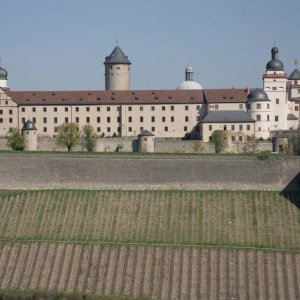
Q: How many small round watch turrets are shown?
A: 3